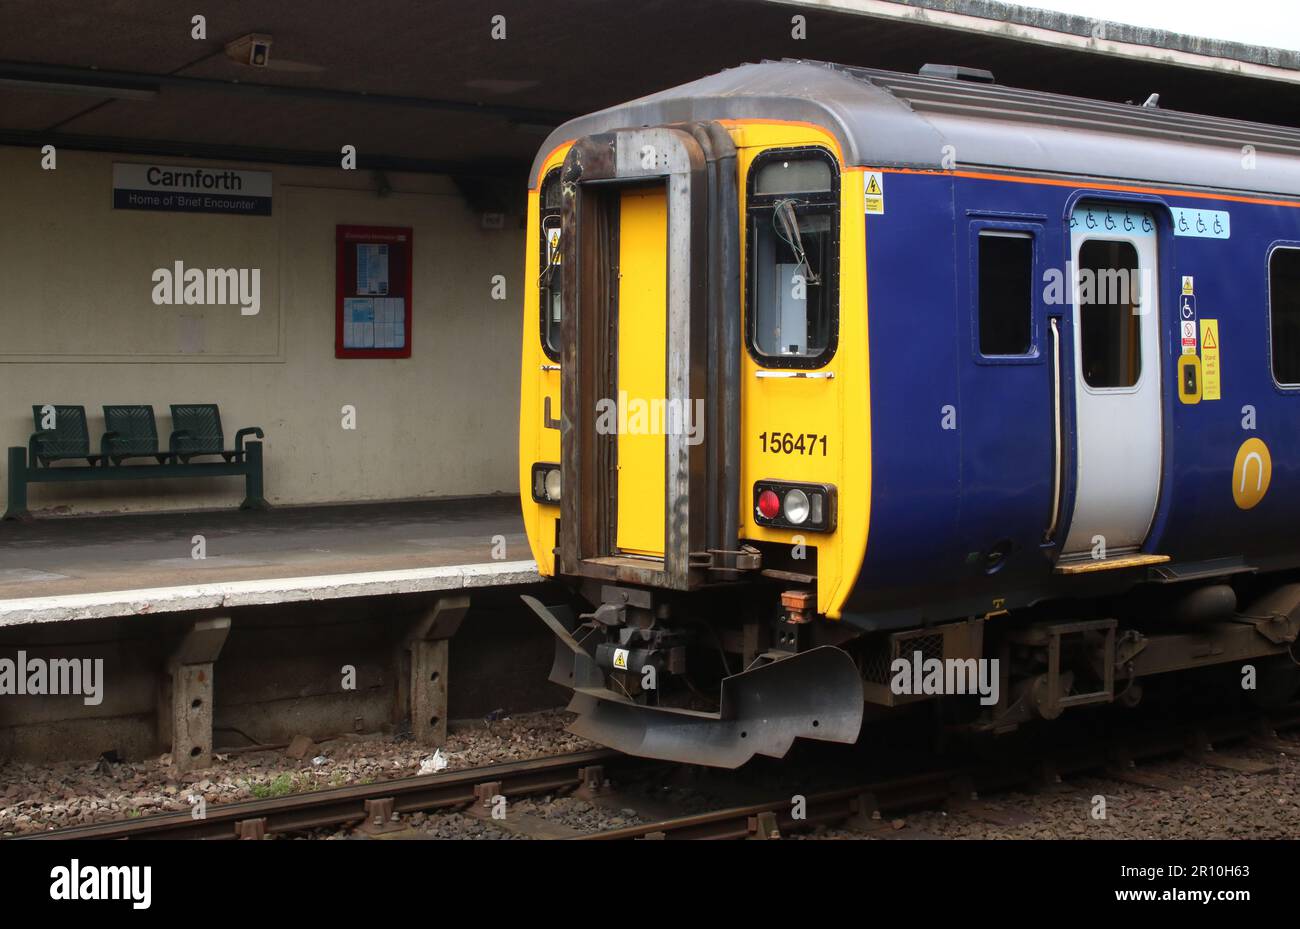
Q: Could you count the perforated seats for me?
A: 3